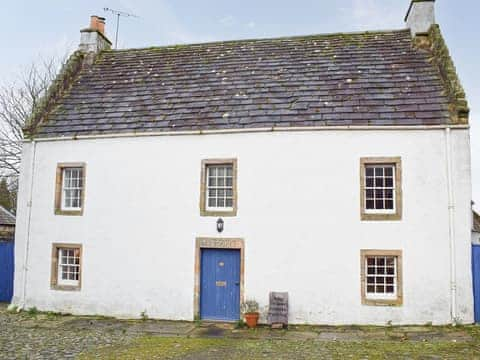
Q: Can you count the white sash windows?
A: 5